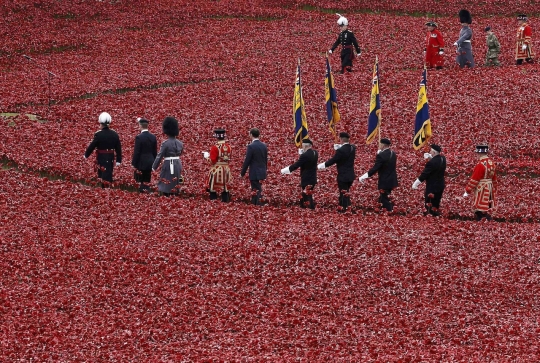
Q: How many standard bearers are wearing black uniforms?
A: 4